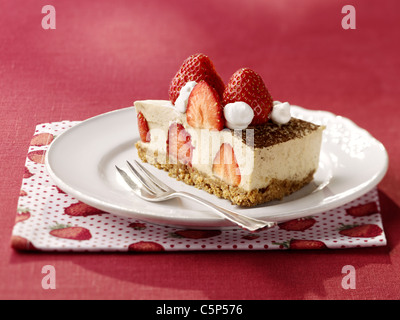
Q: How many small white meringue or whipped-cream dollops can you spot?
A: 3